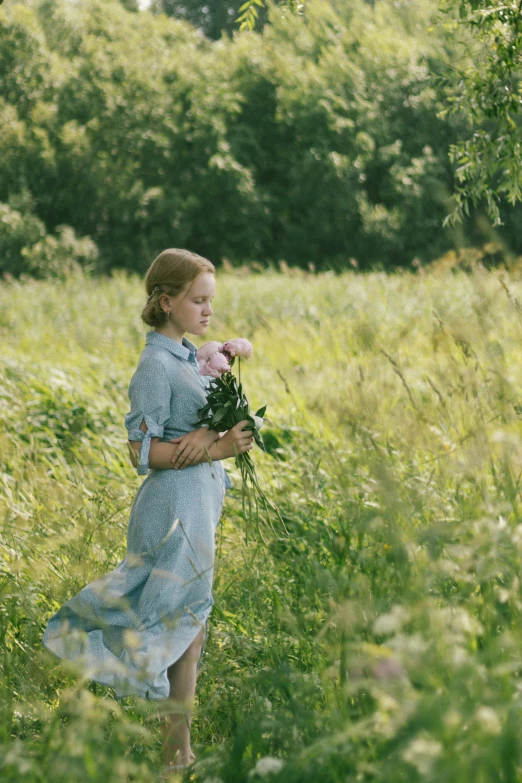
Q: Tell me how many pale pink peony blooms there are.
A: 3